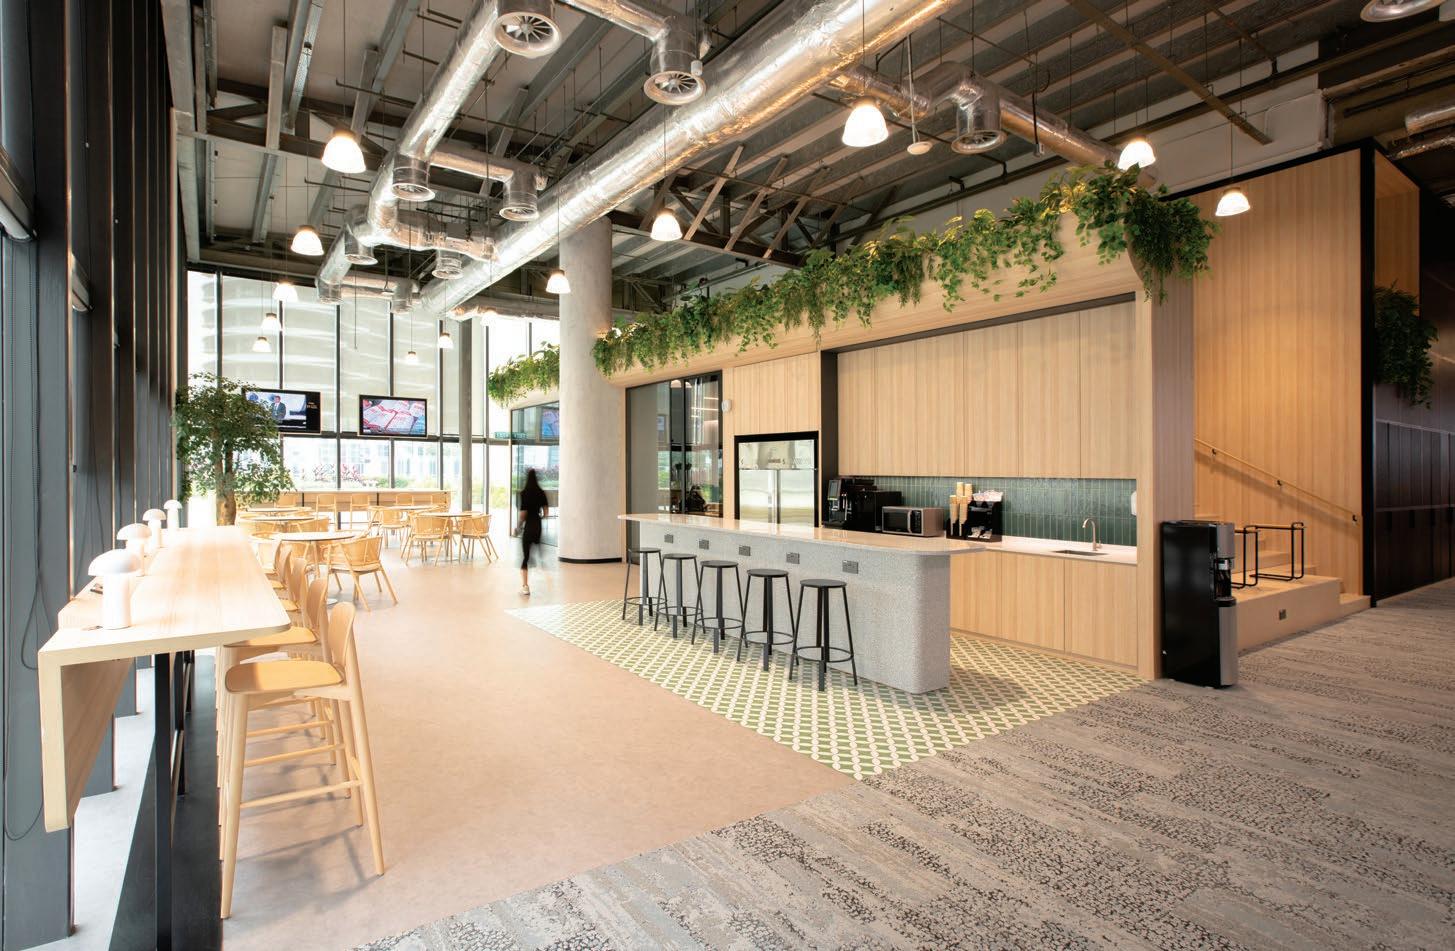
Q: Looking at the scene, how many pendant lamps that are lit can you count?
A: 13